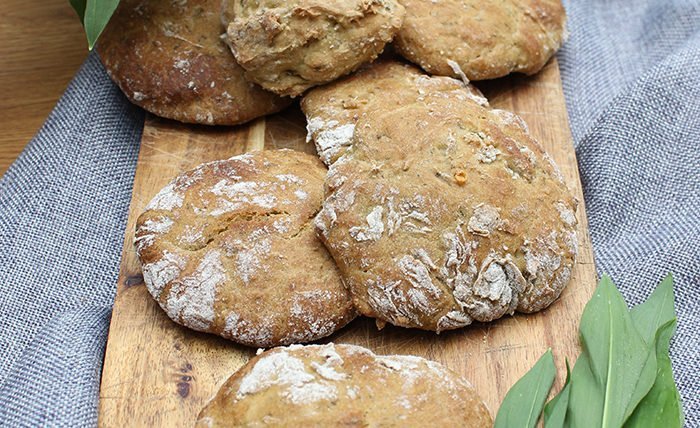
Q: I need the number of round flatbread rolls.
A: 7